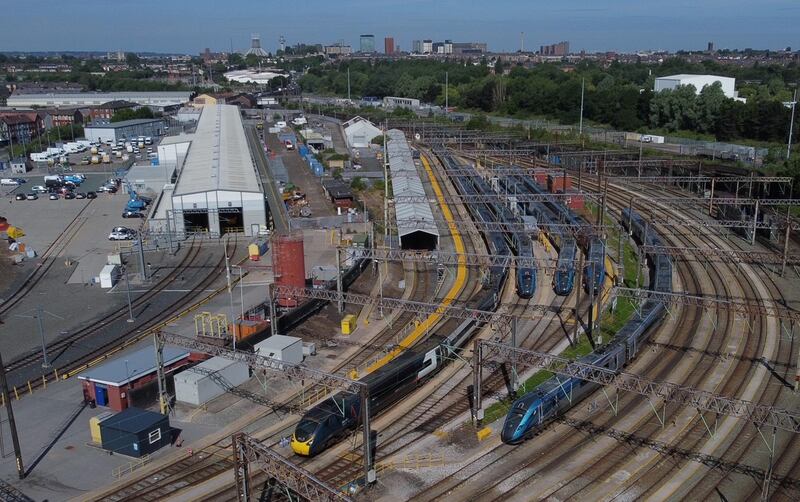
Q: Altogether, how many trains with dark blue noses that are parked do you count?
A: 4